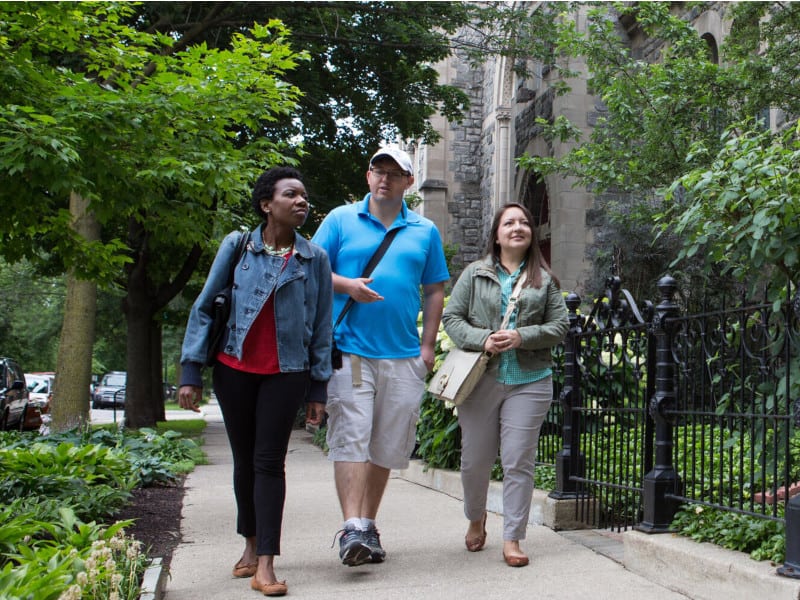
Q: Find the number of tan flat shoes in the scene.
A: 4